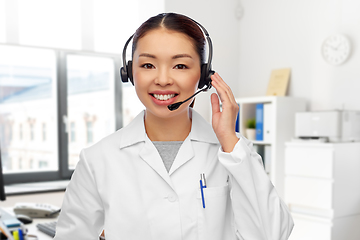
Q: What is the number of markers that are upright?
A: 2